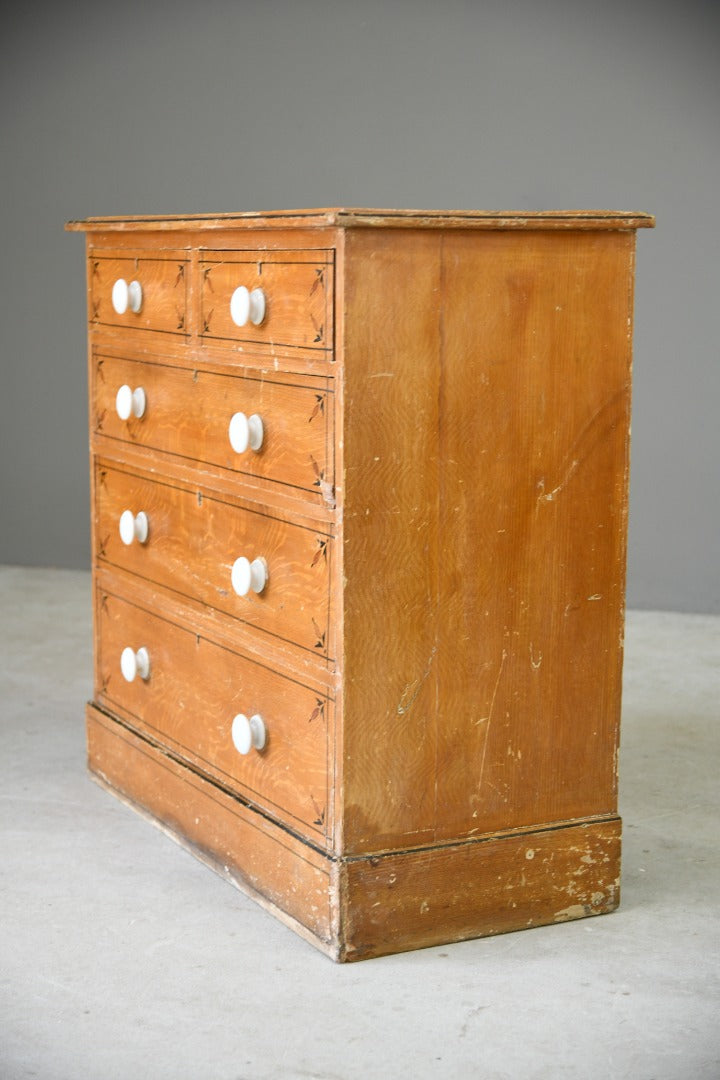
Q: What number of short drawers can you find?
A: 2